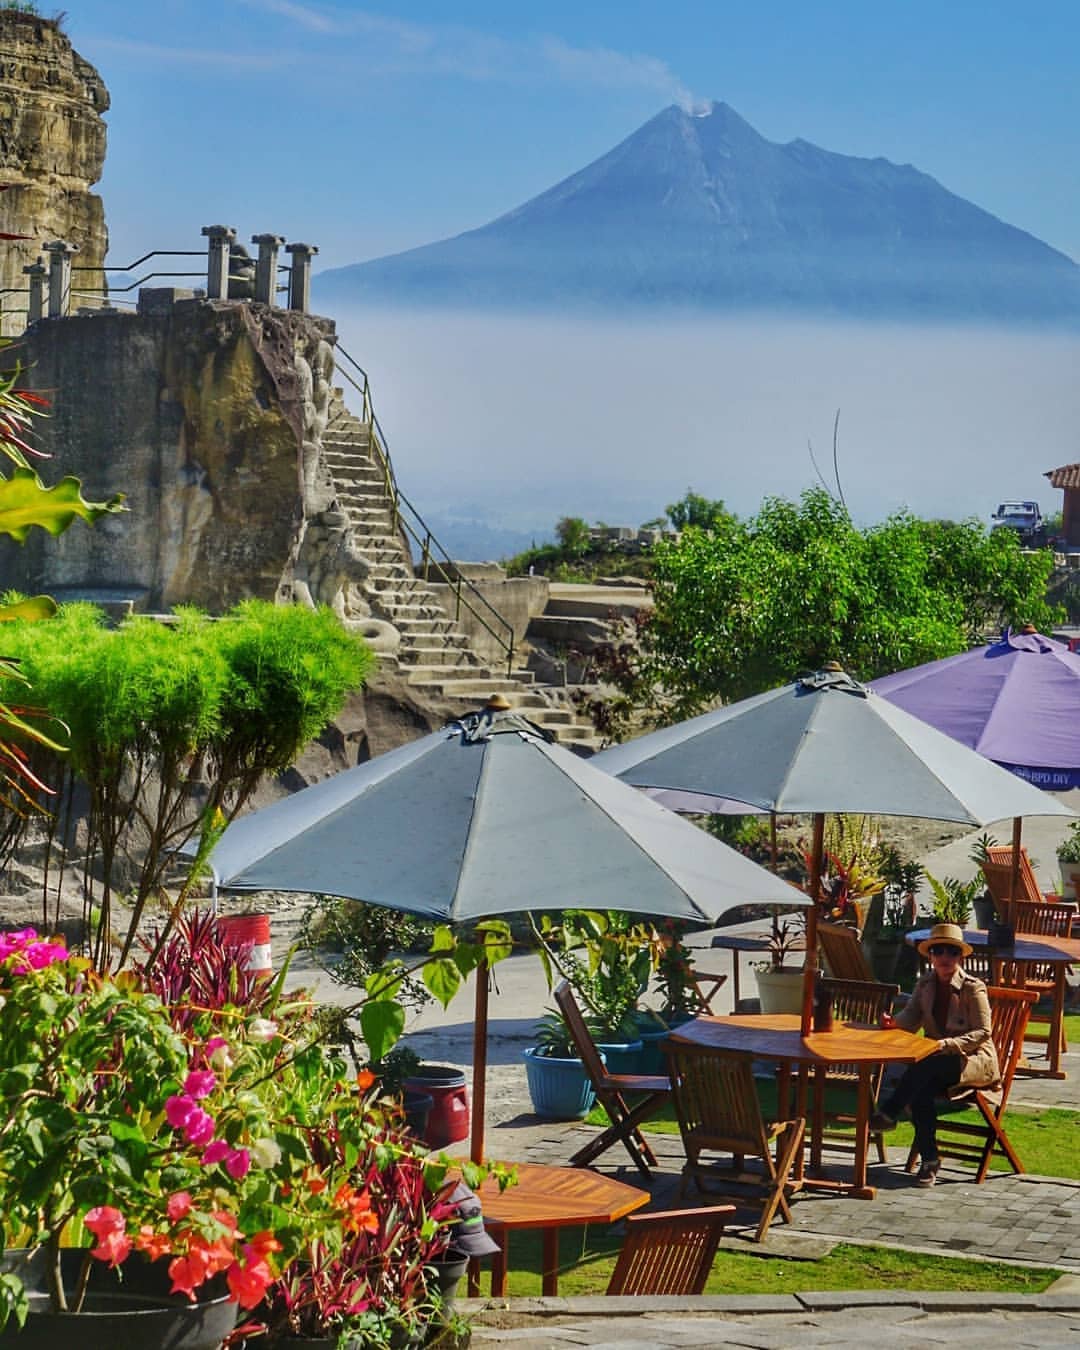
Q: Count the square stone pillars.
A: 5